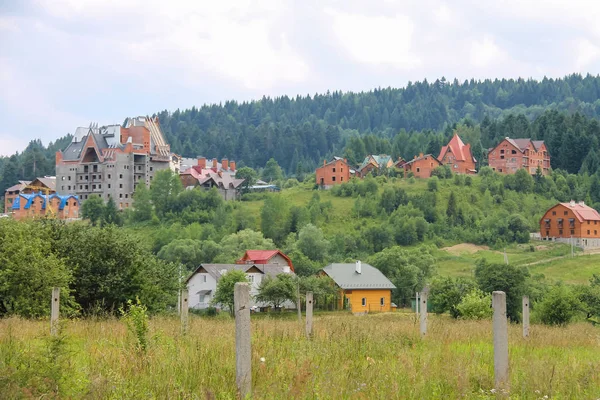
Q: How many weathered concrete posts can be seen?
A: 7